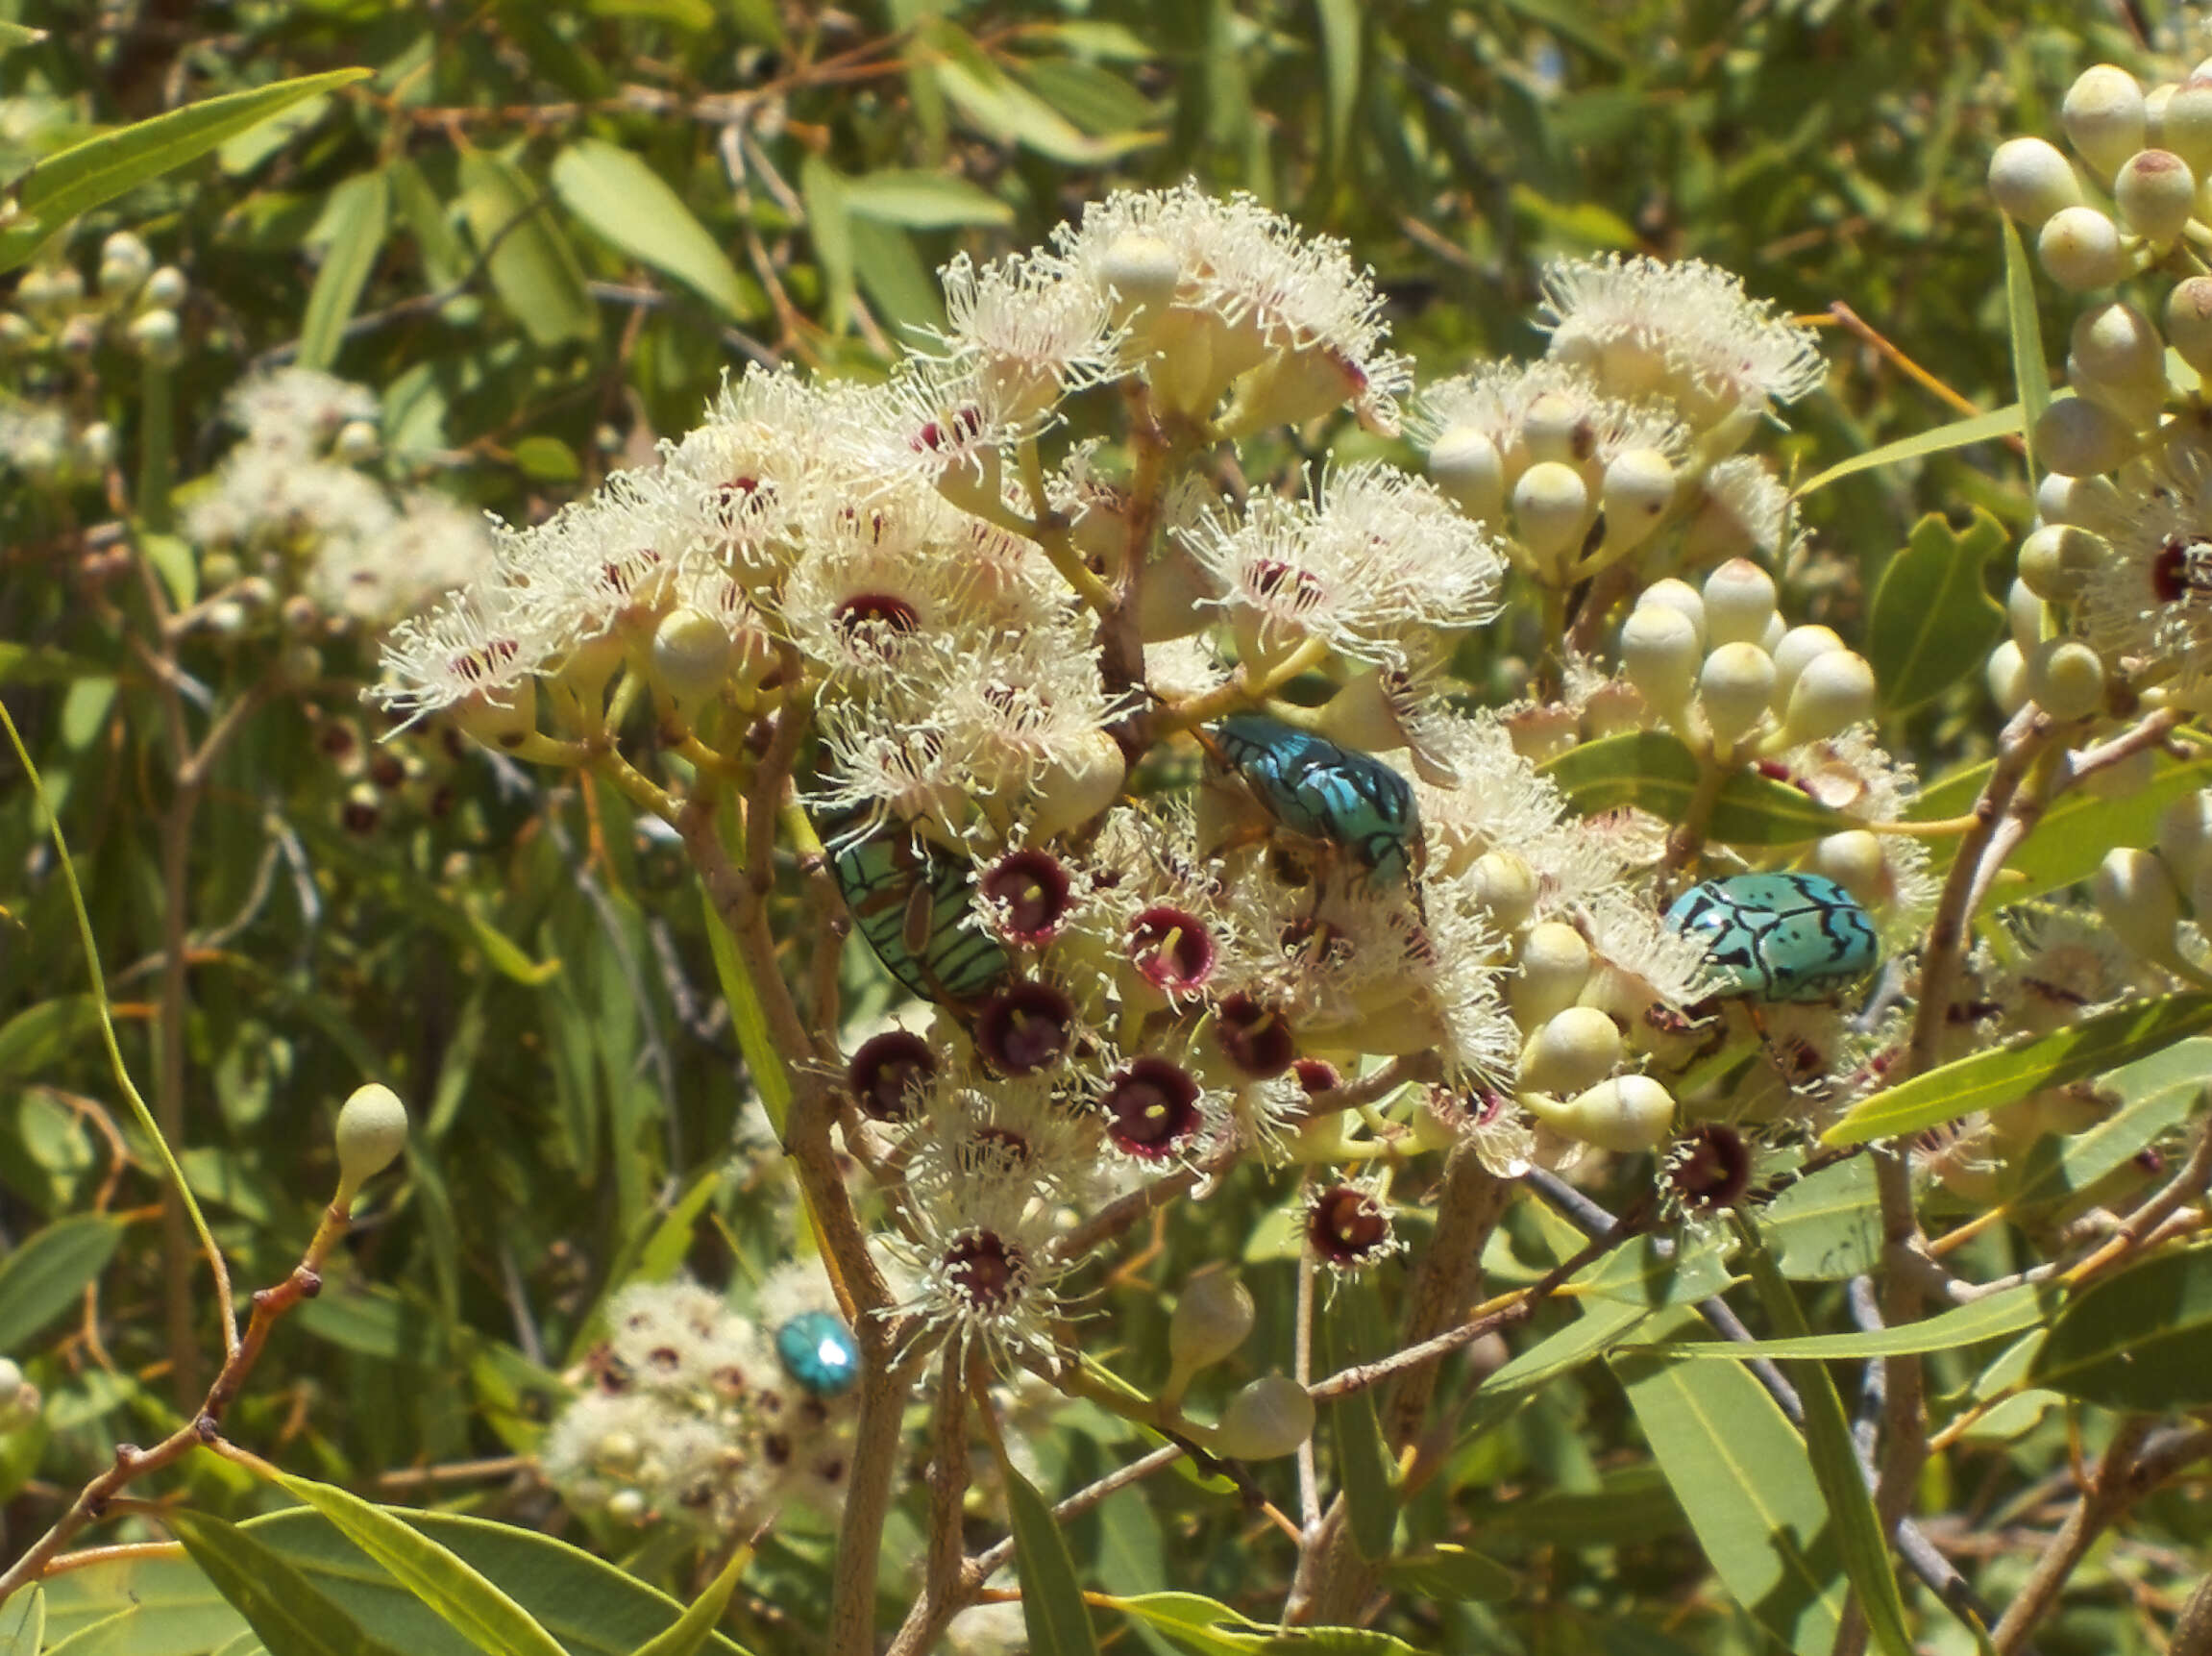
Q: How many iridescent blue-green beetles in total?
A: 4